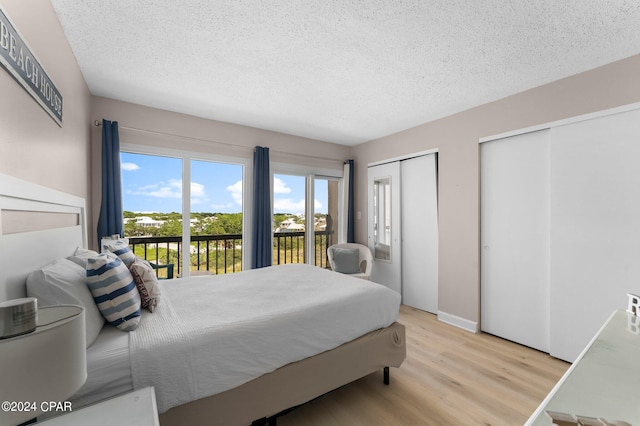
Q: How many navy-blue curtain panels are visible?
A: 3